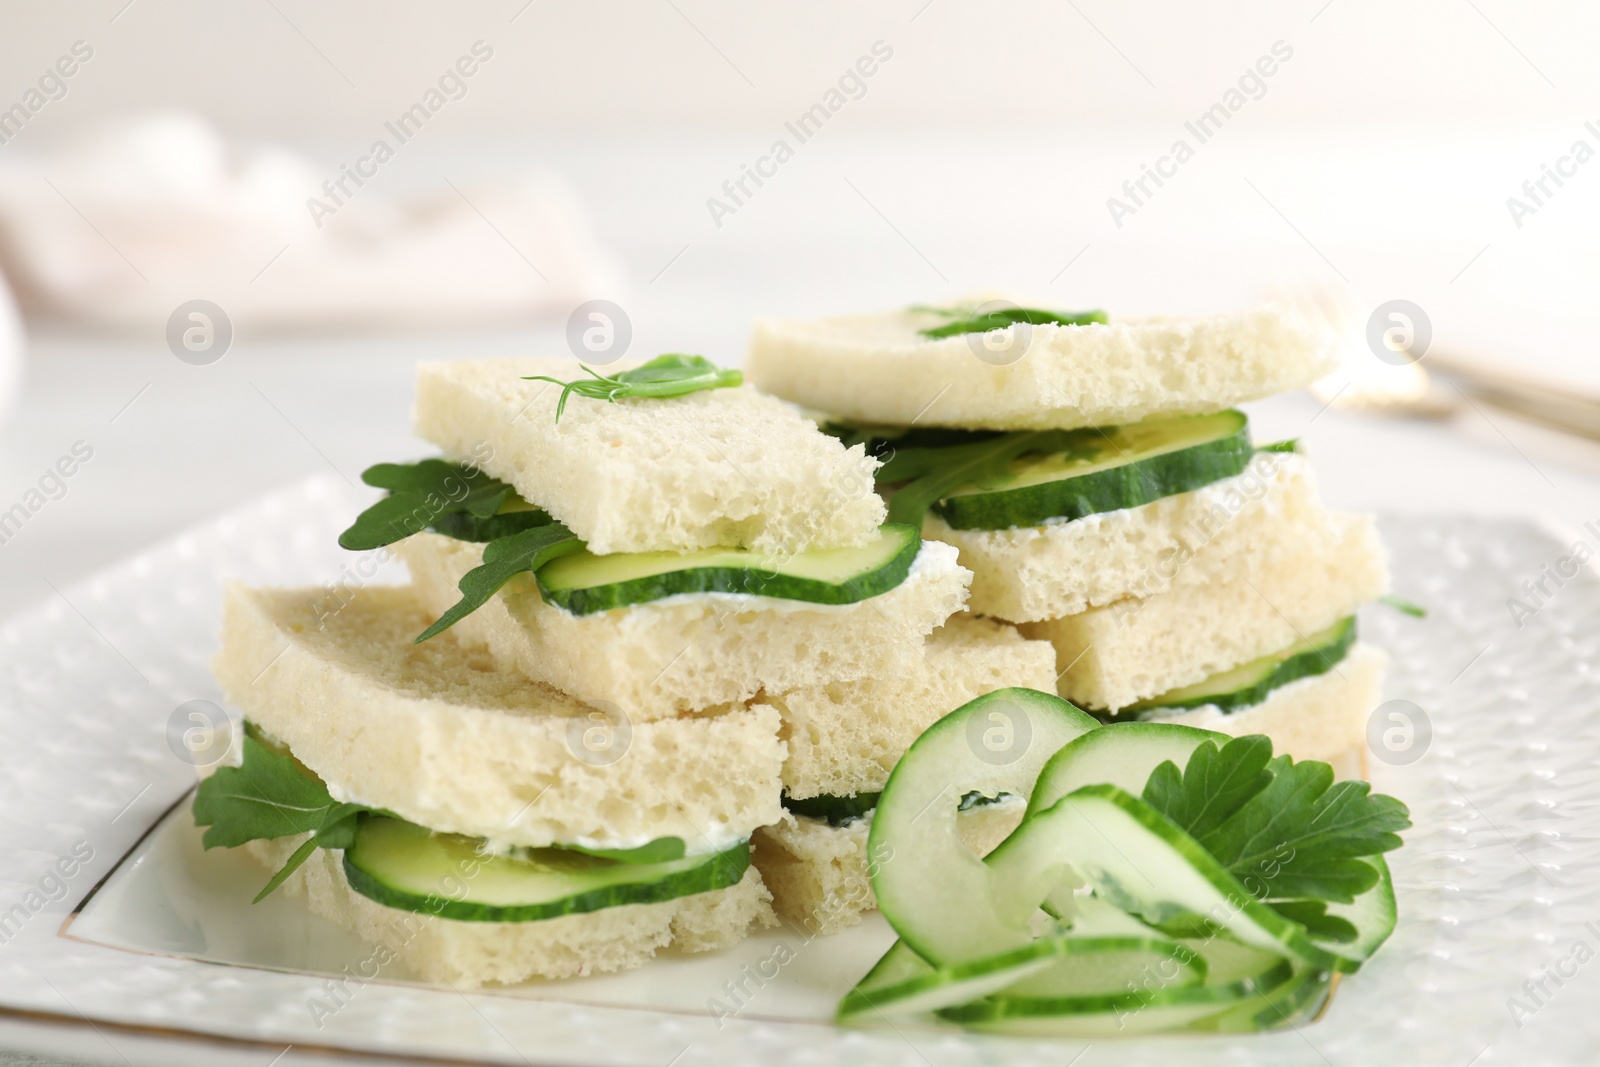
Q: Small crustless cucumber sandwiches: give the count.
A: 5